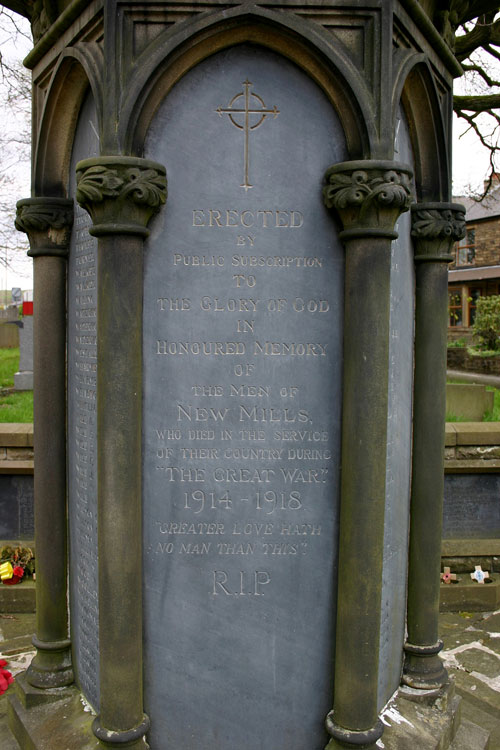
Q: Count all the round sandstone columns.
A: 4